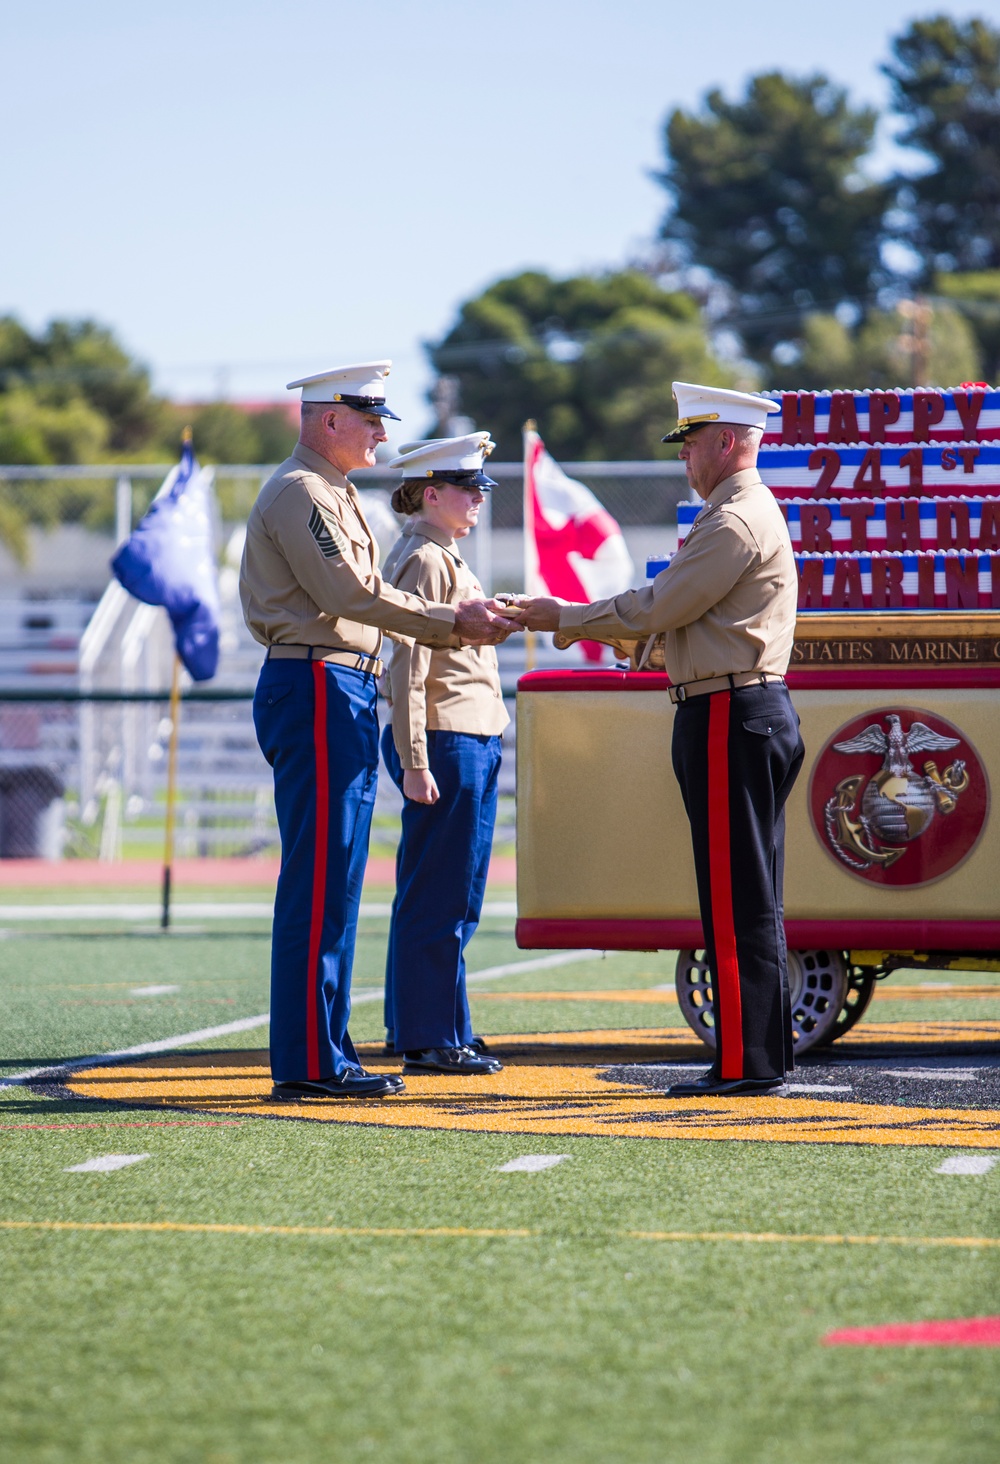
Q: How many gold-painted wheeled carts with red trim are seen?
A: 1